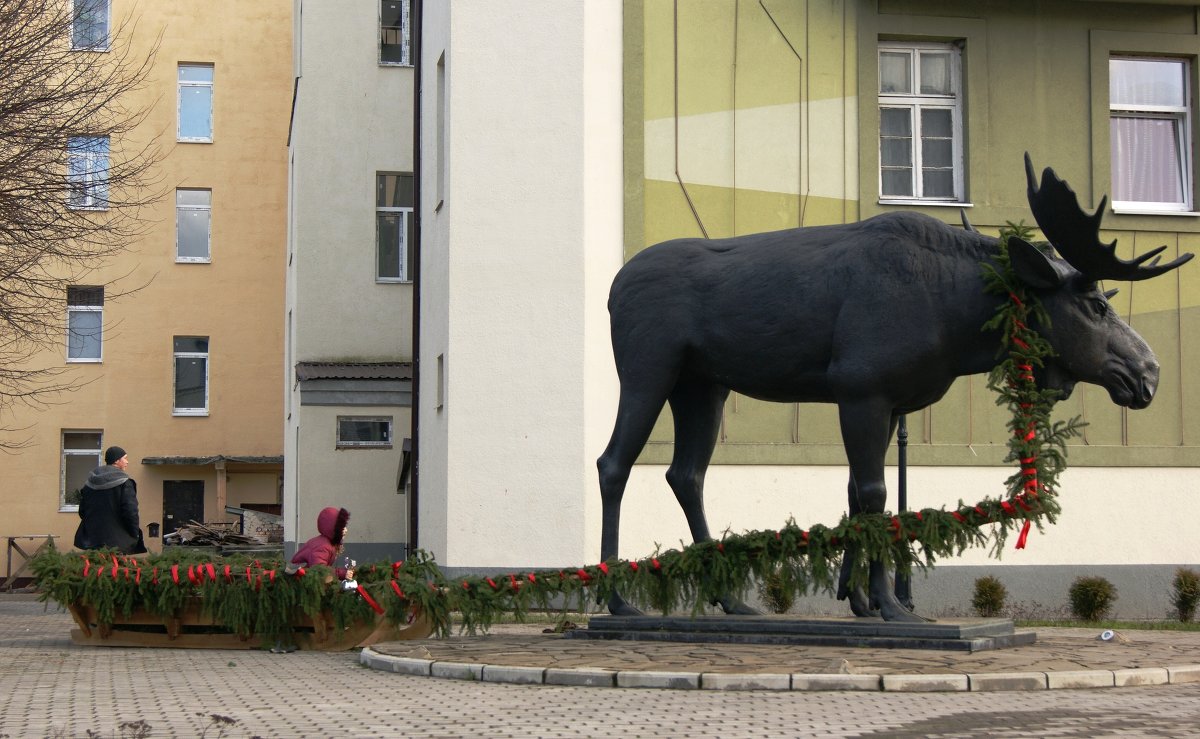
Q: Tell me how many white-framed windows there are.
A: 12